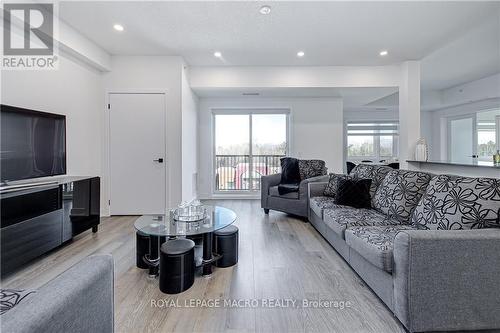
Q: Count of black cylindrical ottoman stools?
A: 3